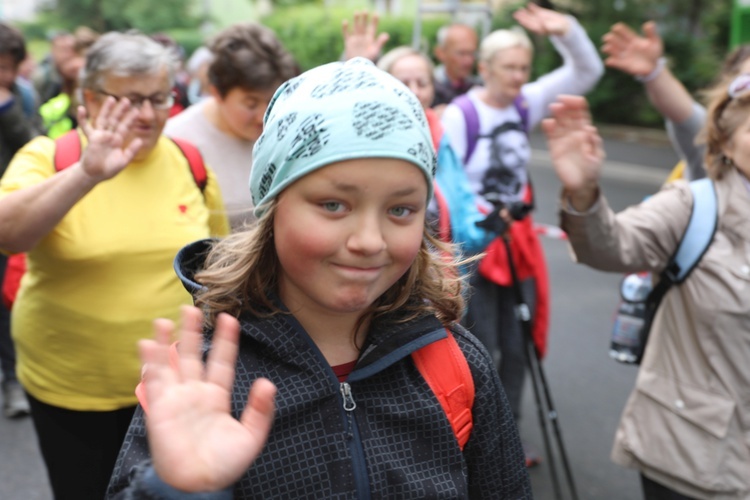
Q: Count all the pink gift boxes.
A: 0